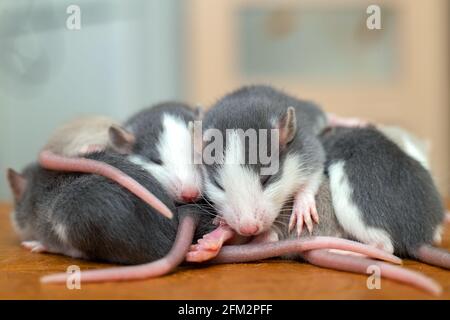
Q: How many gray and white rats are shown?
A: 4